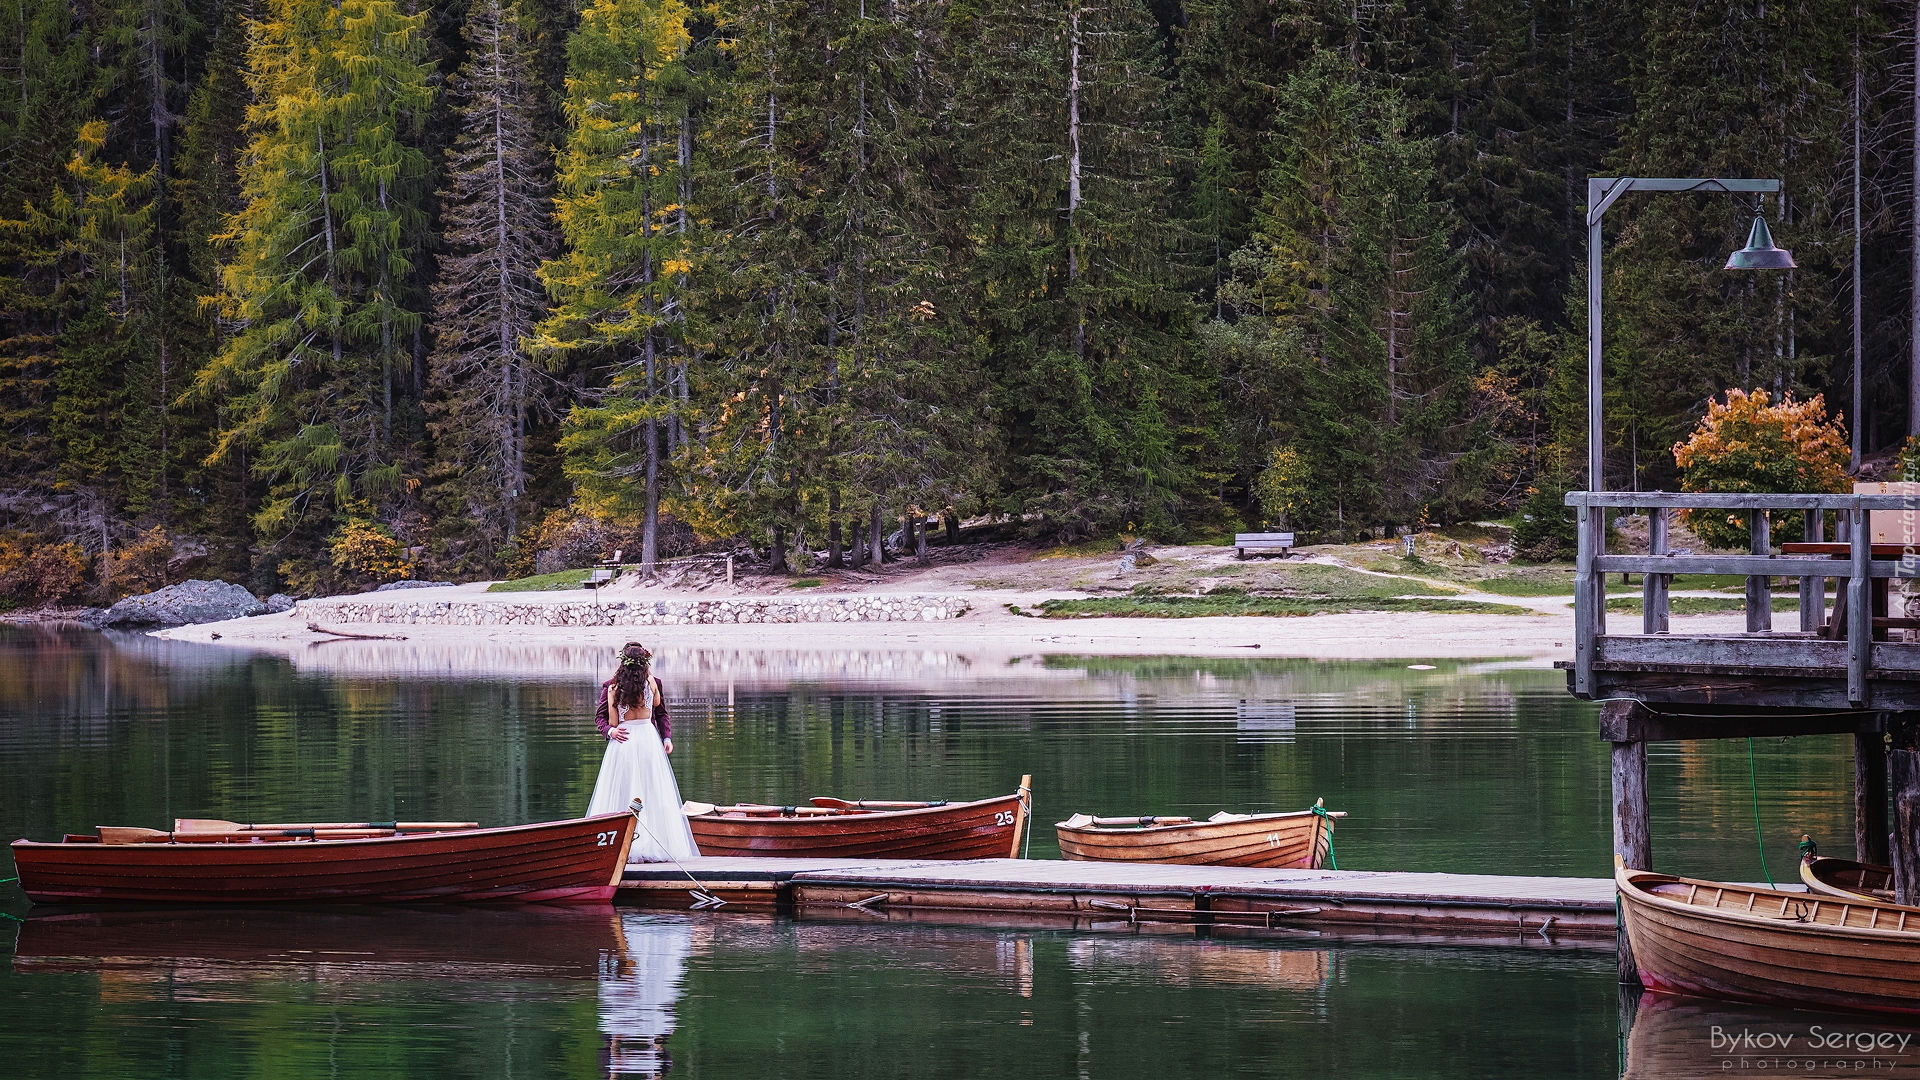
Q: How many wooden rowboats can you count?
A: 5